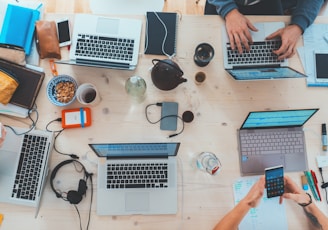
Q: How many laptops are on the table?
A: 5